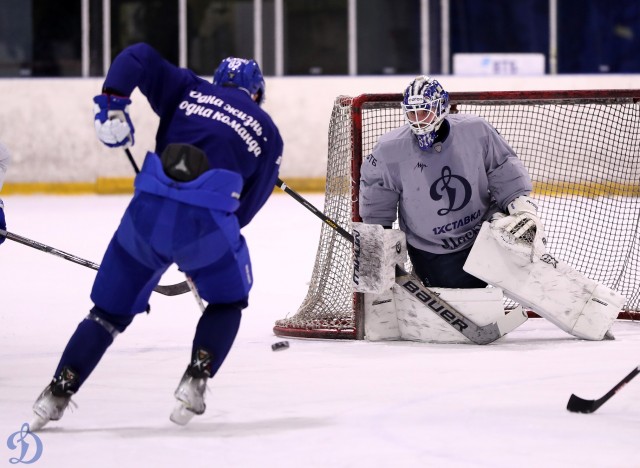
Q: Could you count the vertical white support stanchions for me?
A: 9